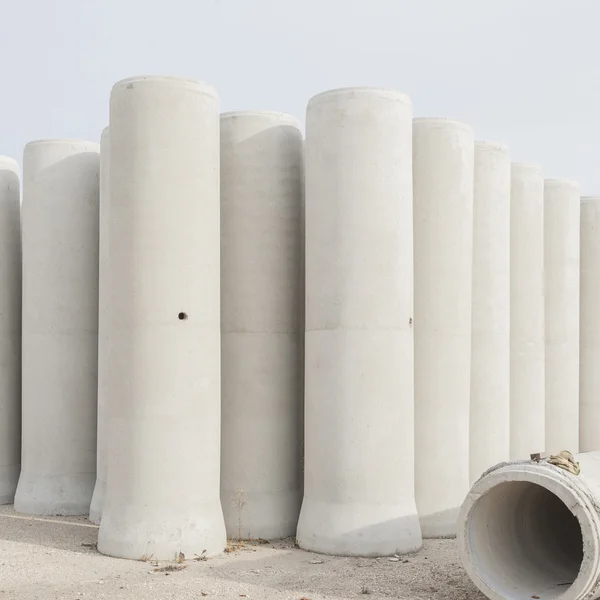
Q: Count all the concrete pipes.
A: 12